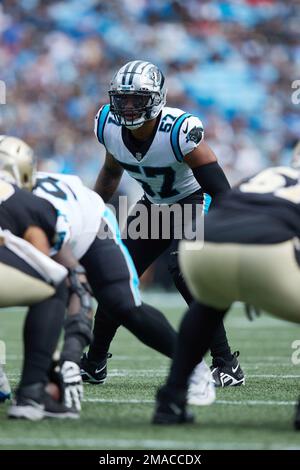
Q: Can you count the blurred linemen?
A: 3